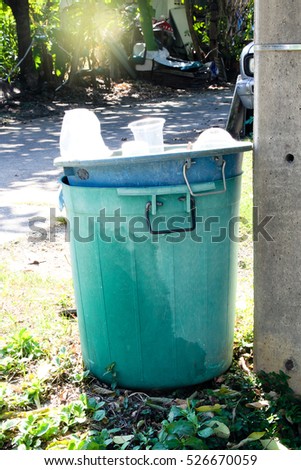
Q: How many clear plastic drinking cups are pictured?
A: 1